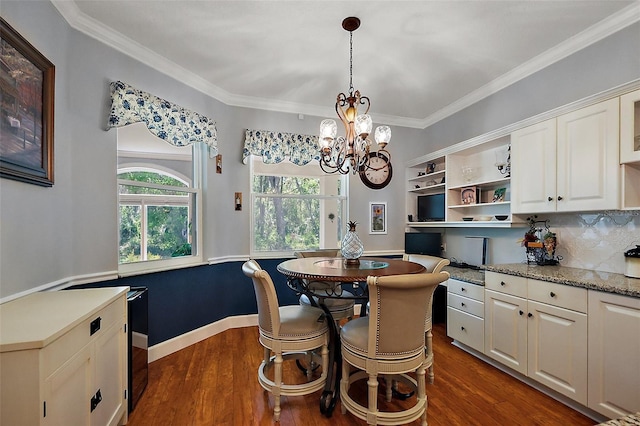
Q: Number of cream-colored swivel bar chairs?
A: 4